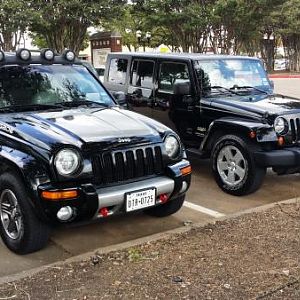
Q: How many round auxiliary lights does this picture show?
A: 4